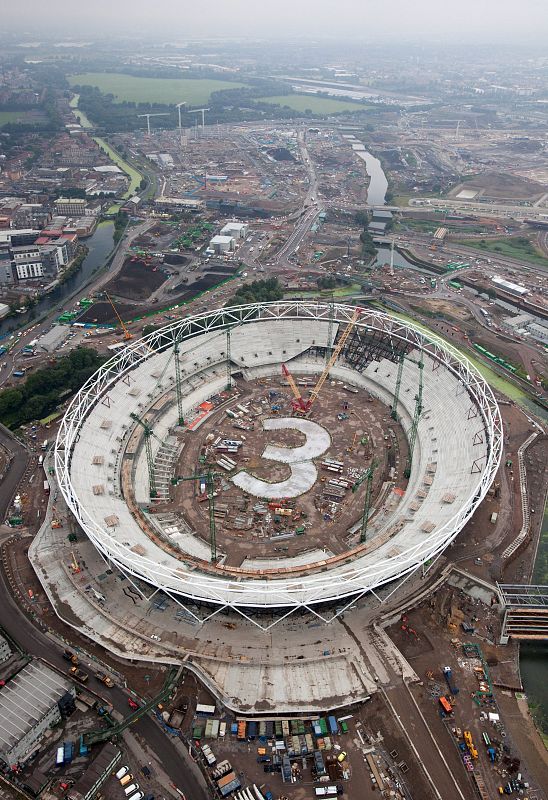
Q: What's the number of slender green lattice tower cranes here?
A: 8